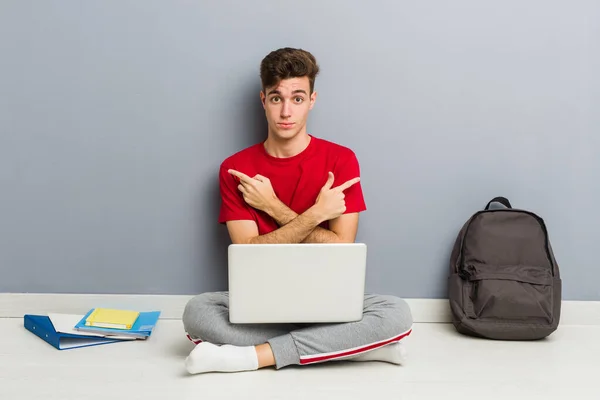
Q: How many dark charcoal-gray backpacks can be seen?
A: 1